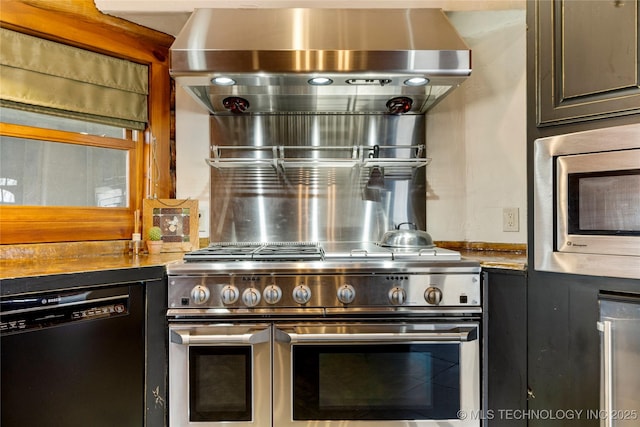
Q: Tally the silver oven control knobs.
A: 8